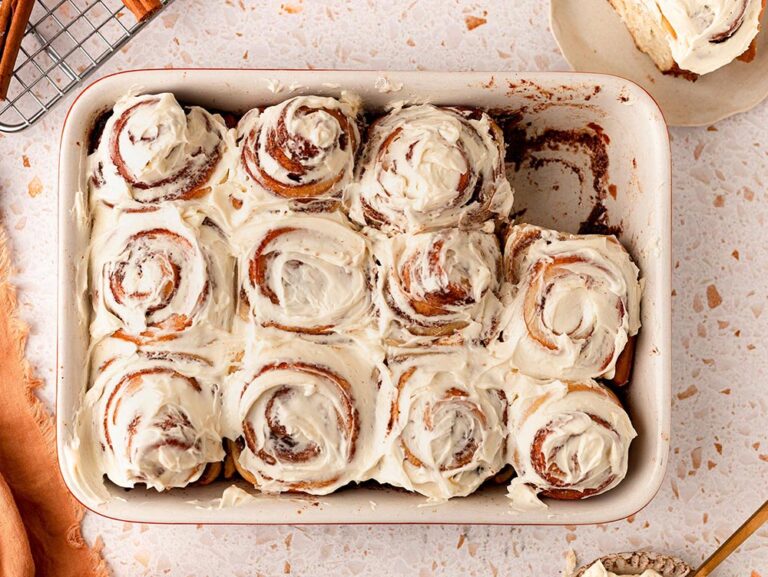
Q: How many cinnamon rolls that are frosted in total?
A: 12